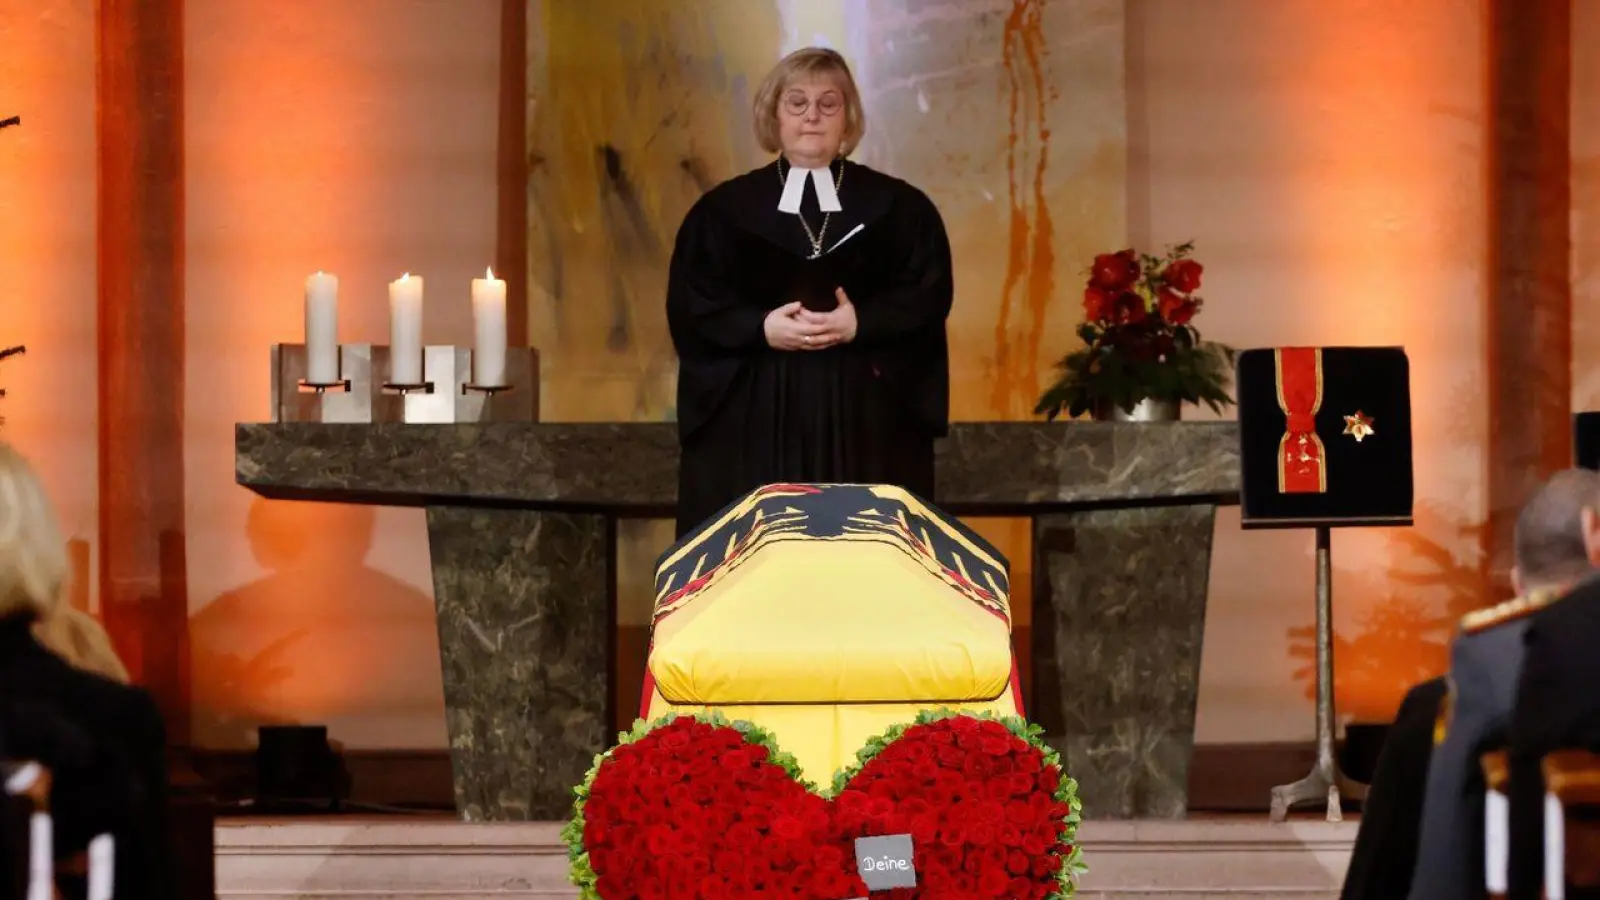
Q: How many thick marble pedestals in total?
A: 2